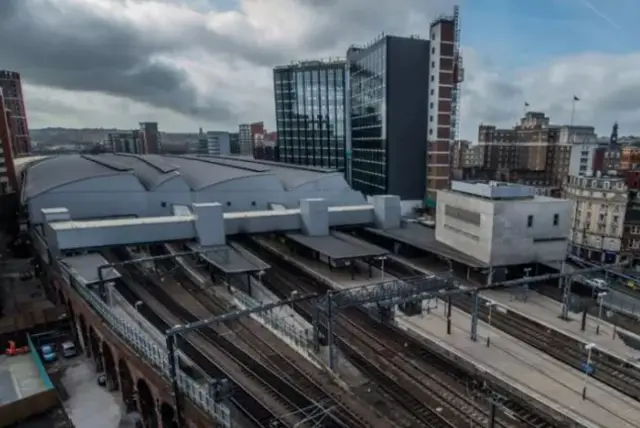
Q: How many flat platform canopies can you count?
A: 4